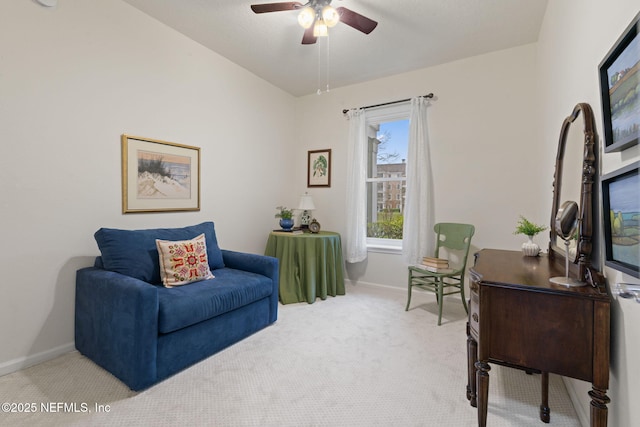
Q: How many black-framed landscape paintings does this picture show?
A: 2